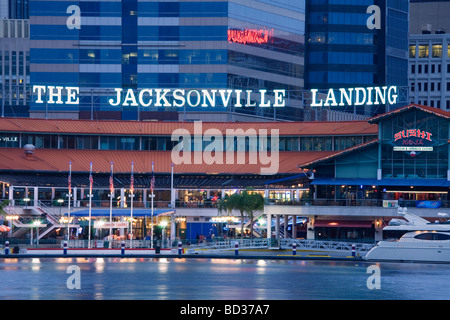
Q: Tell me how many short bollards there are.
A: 7